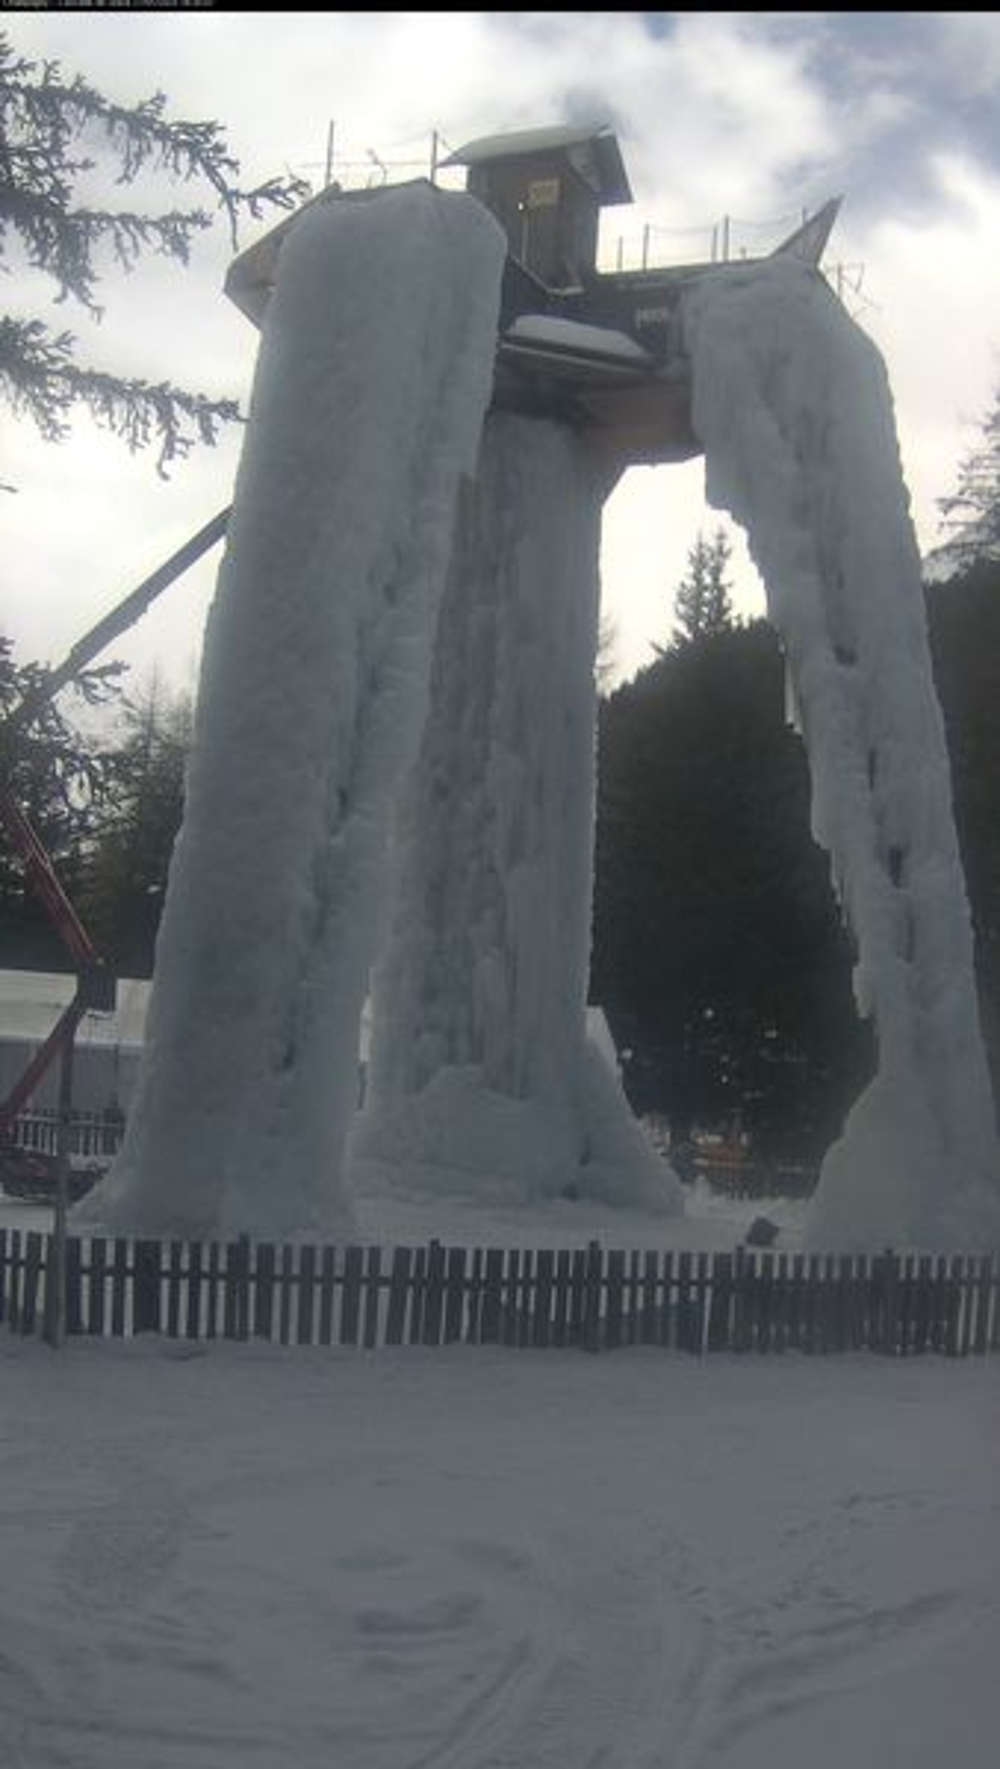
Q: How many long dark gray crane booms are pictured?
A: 1